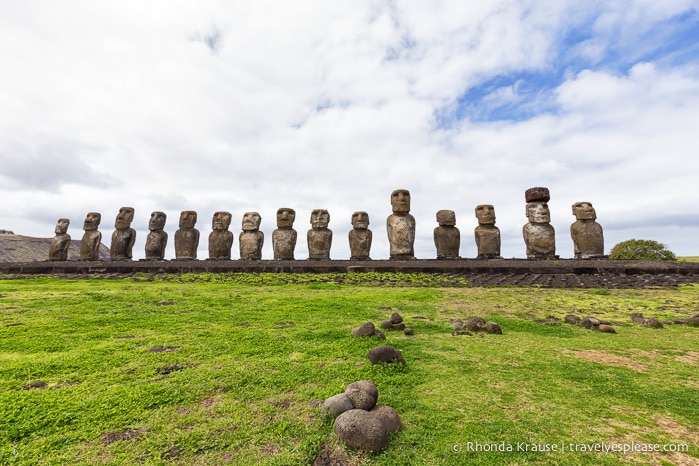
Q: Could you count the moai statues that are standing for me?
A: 15